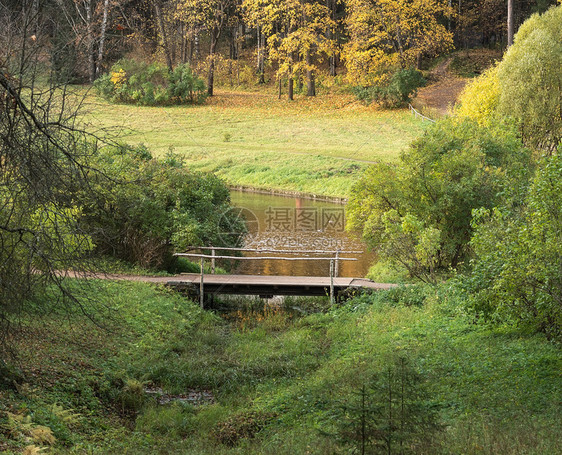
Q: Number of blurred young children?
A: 0